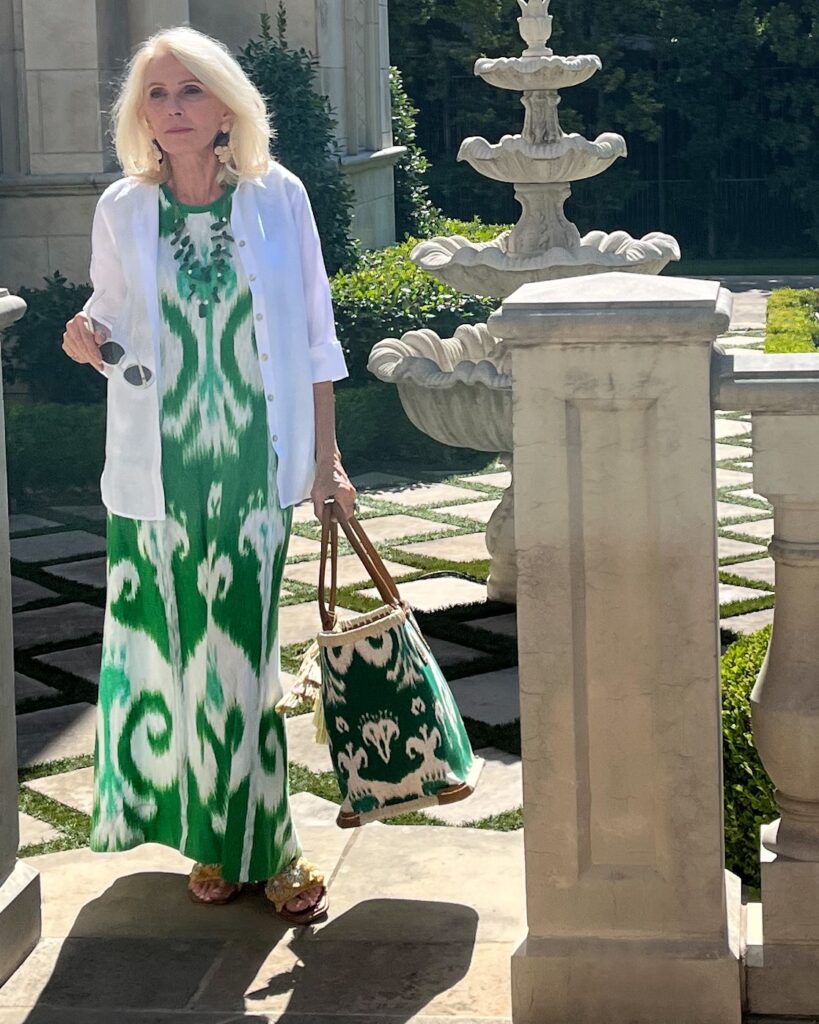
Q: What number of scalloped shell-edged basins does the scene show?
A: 4